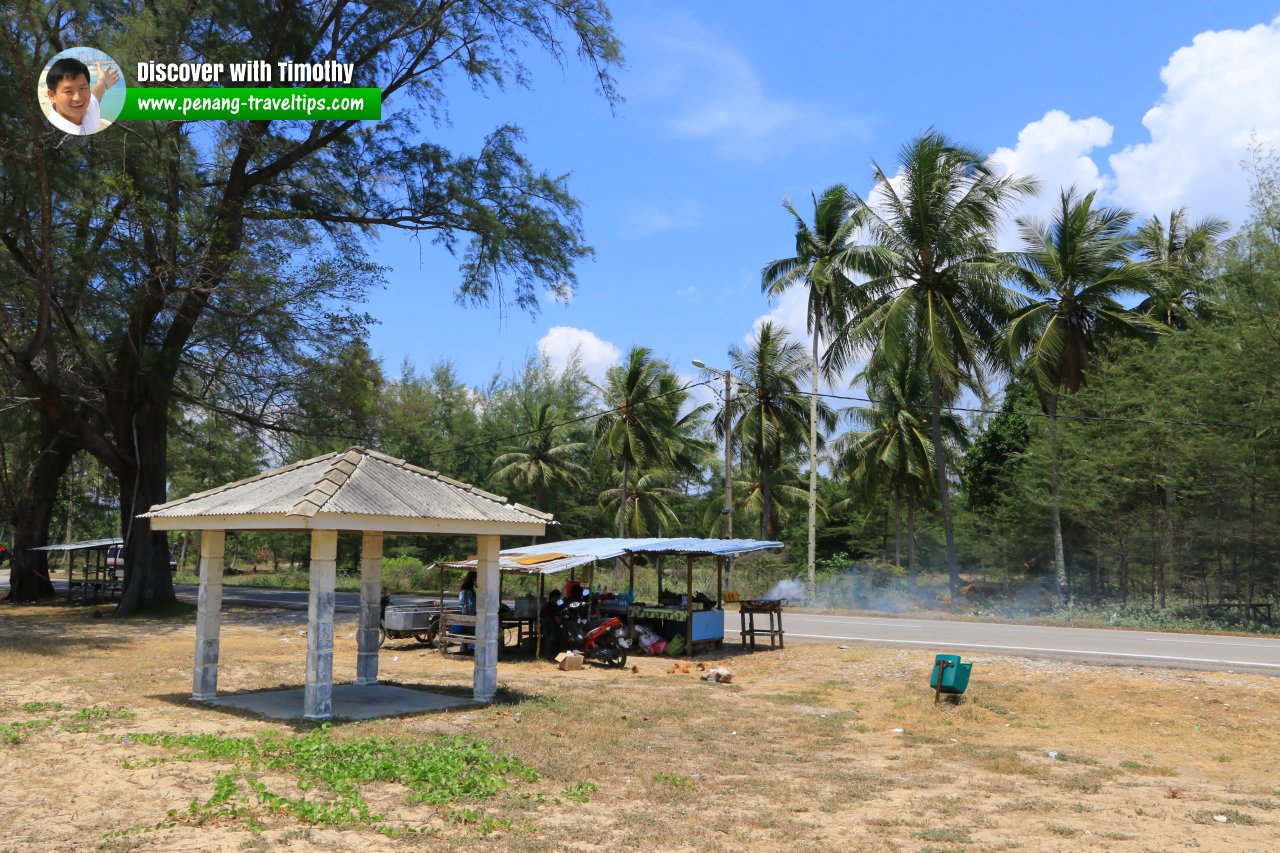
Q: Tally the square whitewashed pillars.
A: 4